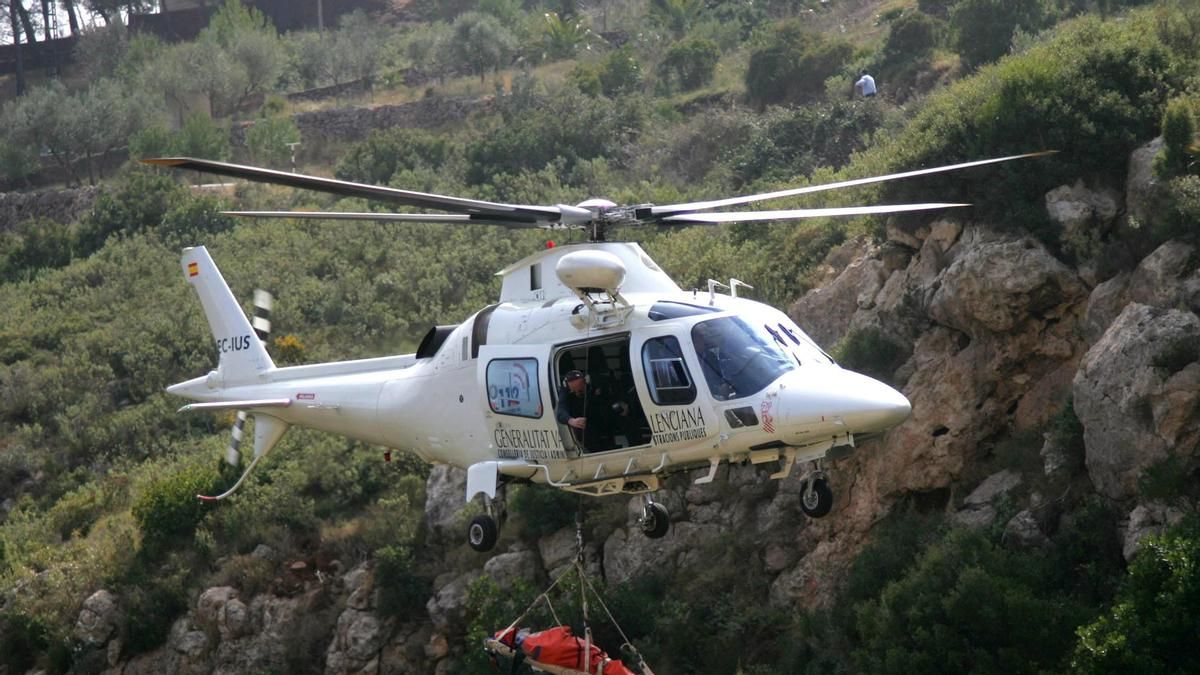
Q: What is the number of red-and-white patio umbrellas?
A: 0